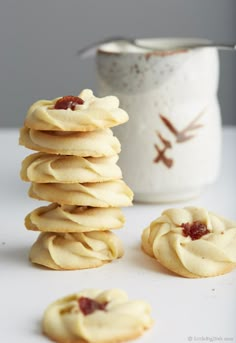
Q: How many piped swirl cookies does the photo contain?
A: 8